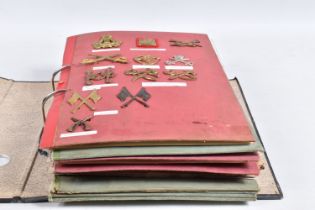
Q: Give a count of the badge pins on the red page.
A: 12